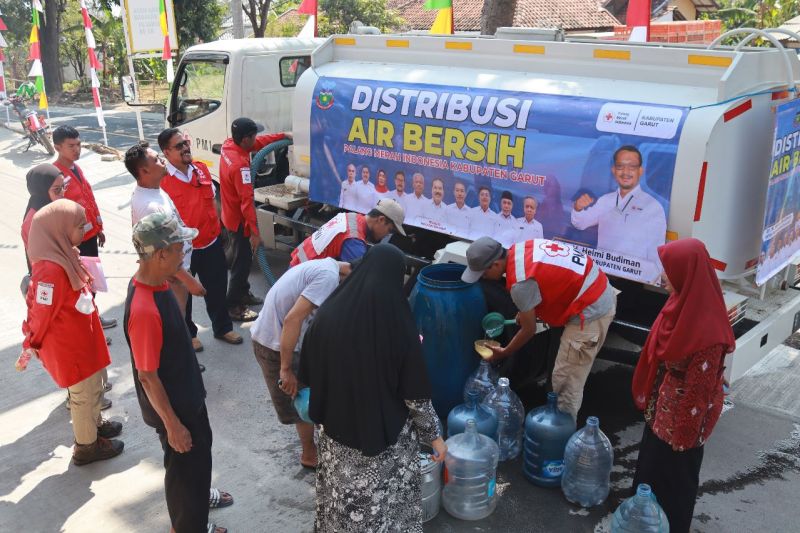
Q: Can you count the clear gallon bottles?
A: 5